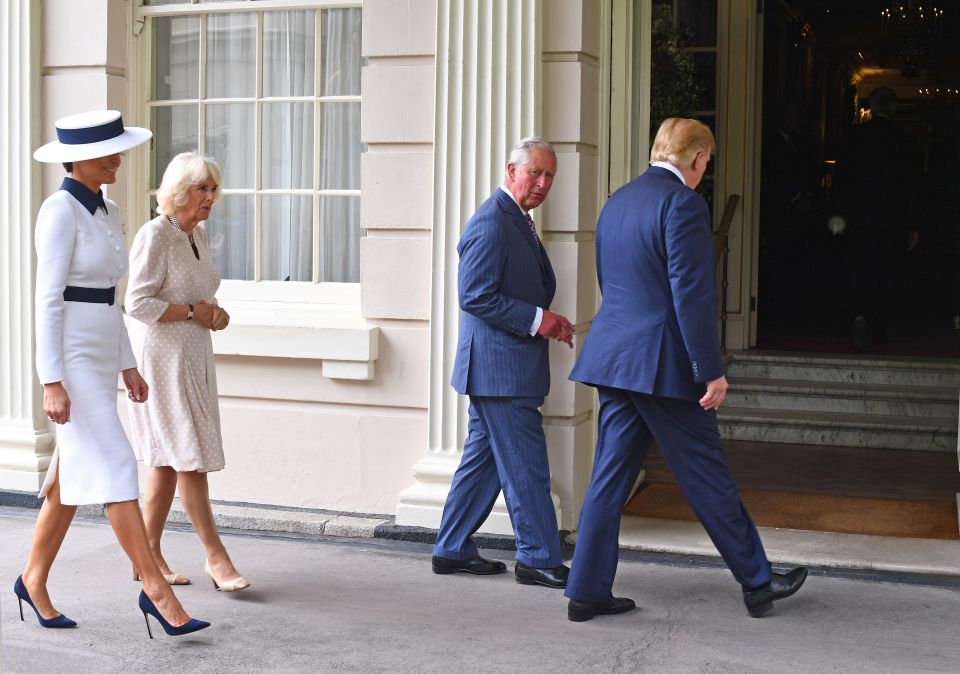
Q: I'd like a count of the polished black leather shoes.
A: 4